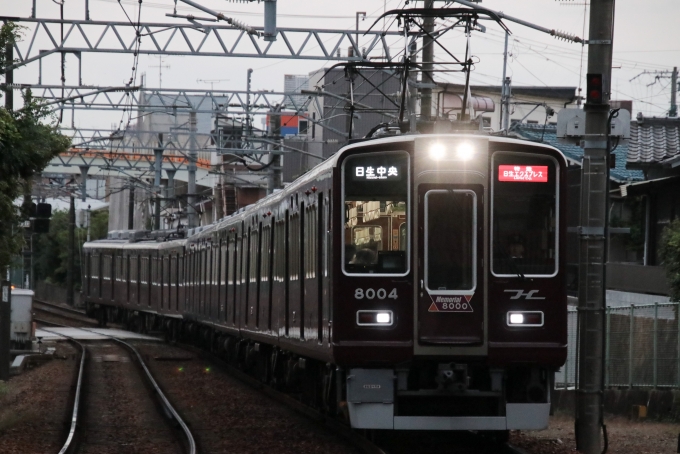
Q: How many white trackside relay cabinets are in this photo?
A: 1